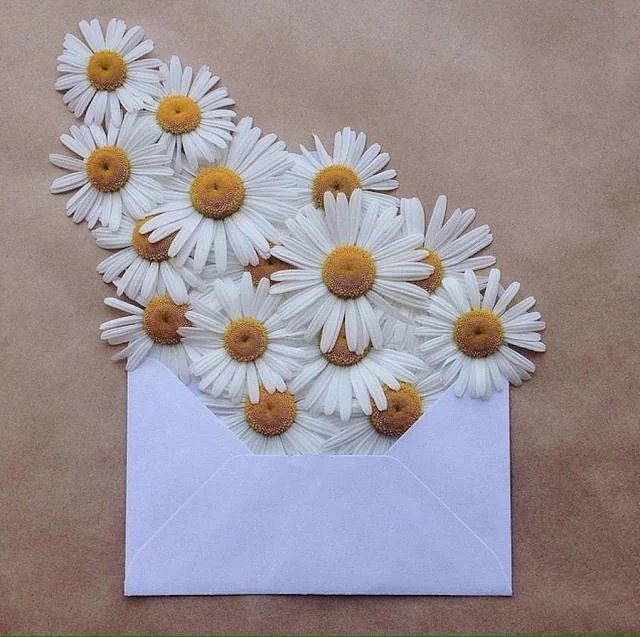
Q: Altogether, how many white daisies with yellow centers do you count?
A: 15